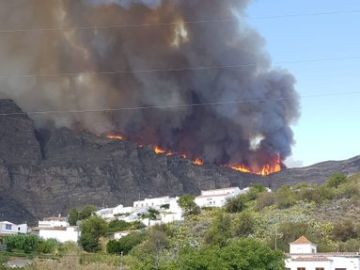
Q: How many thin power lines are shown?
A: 3